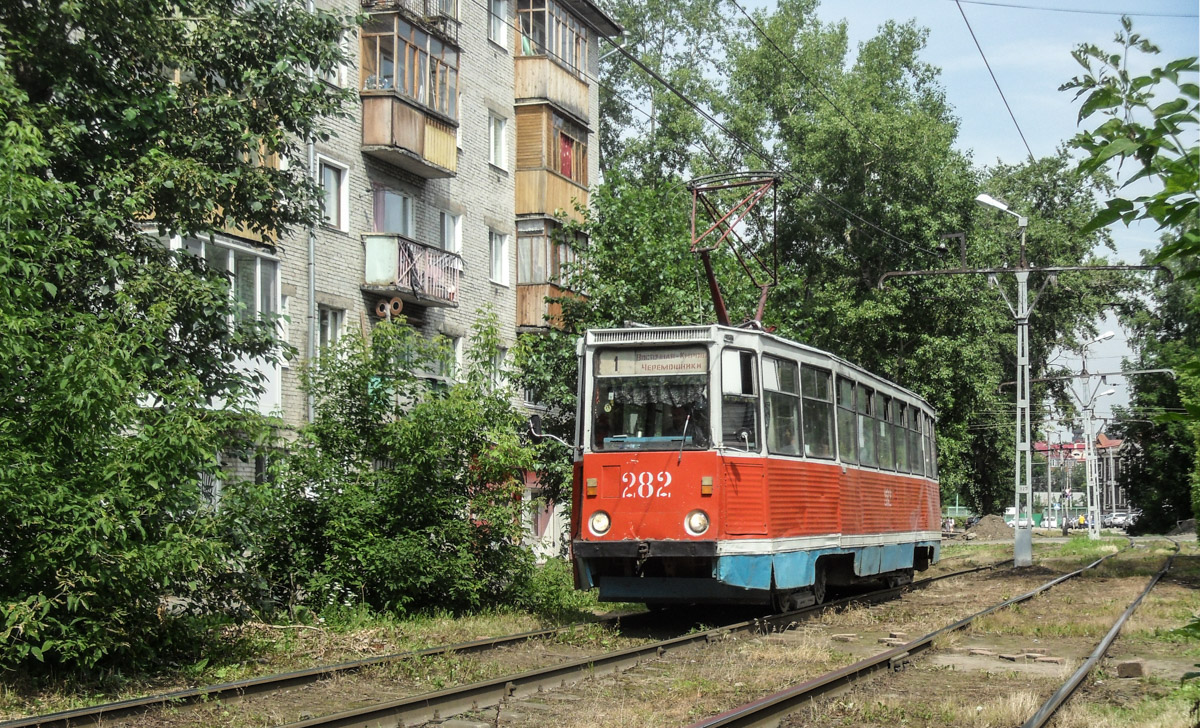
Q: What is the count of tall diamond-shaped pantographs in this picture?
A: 1